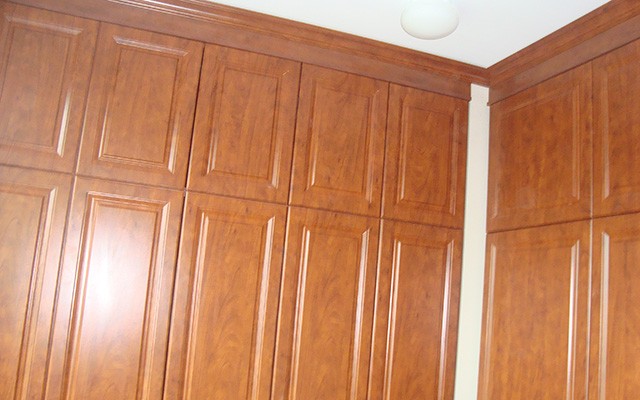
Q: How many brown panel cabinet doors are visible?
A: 14